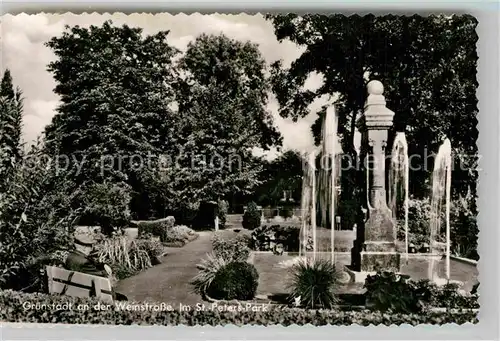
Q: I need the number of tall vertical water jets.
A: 4